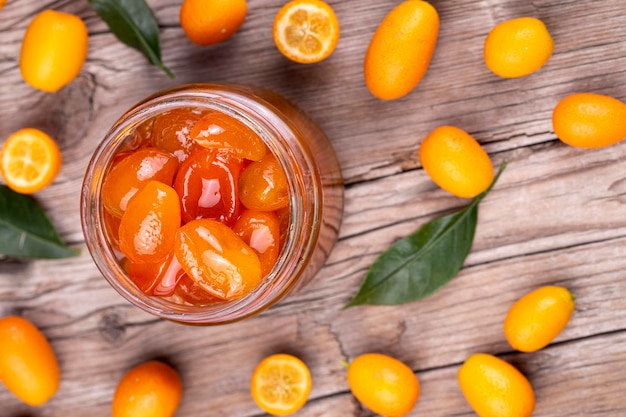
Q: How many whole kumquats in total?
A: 11